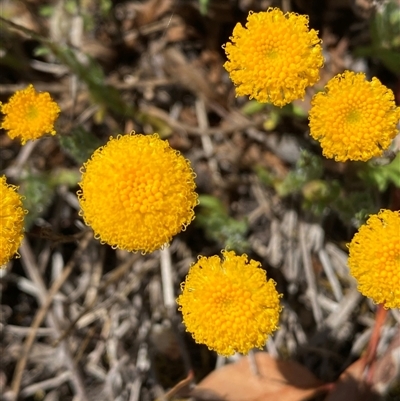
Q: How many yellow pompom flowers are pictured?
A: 7